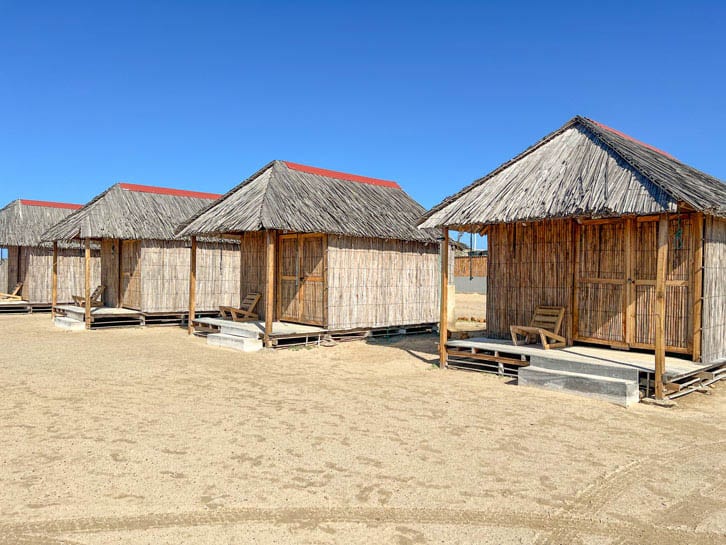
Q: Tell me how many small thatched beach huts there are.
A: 4